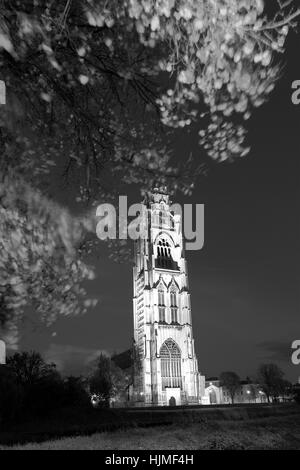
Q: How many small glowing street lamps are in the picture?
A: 2